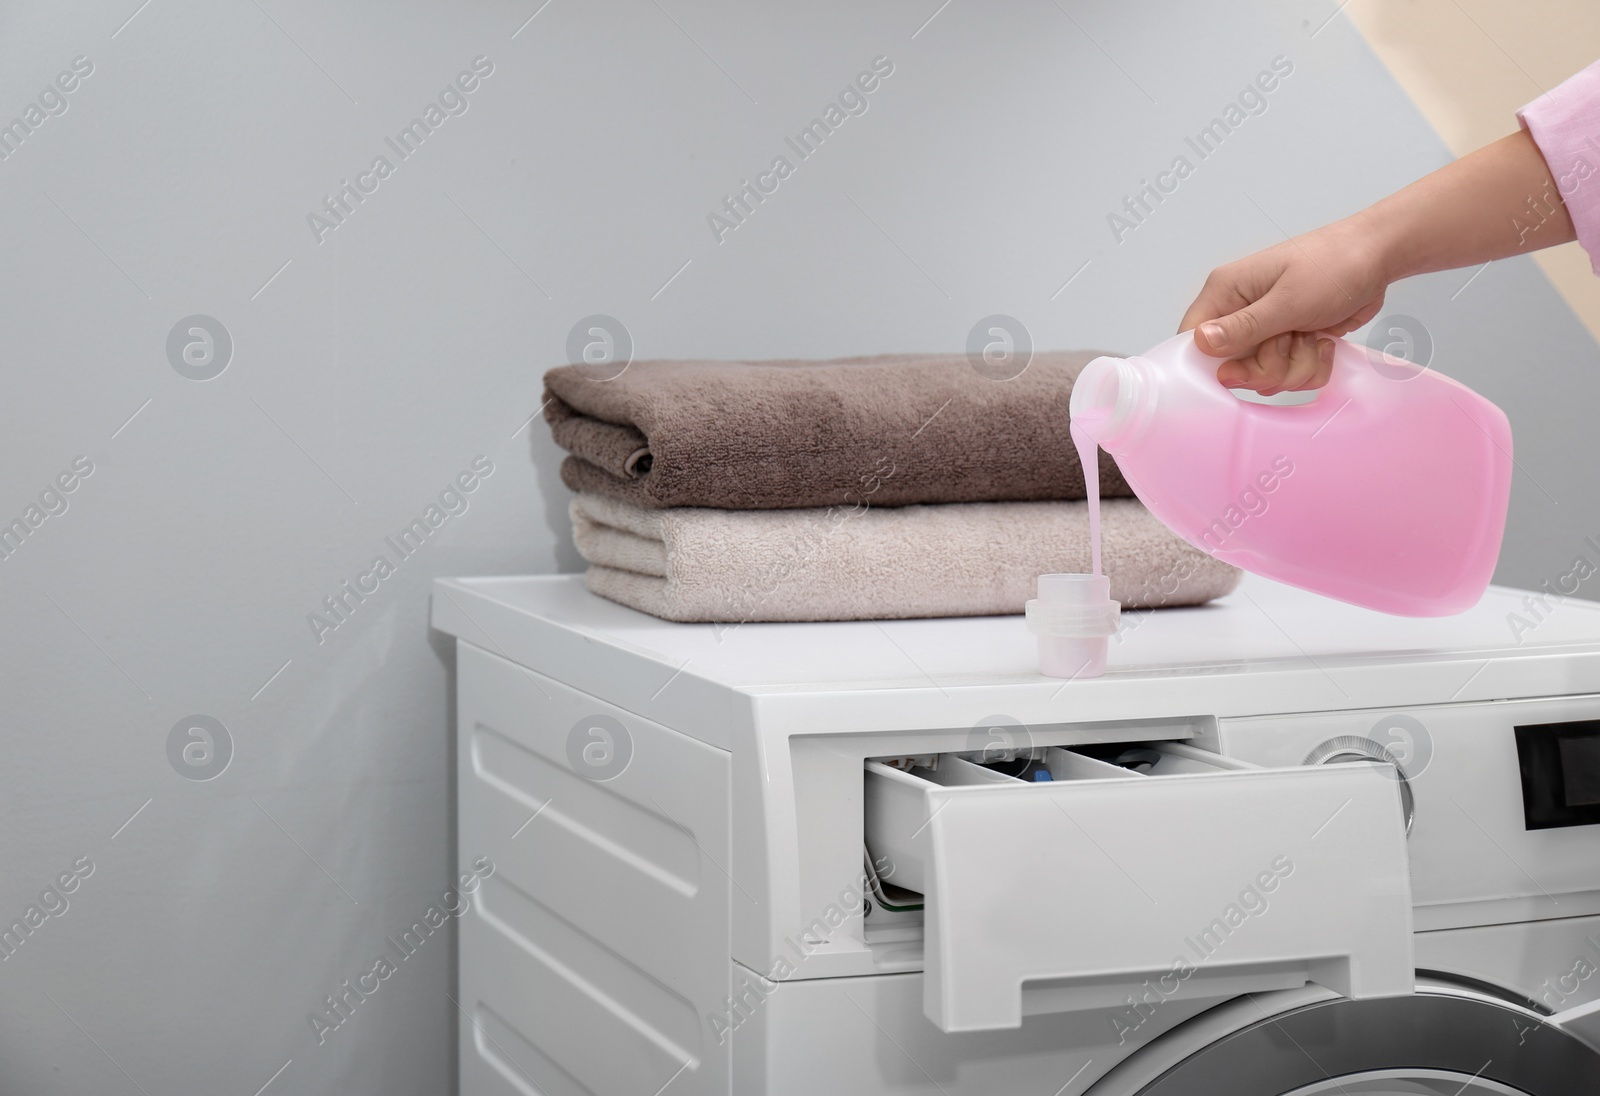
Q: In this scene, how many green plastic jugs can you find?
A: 0